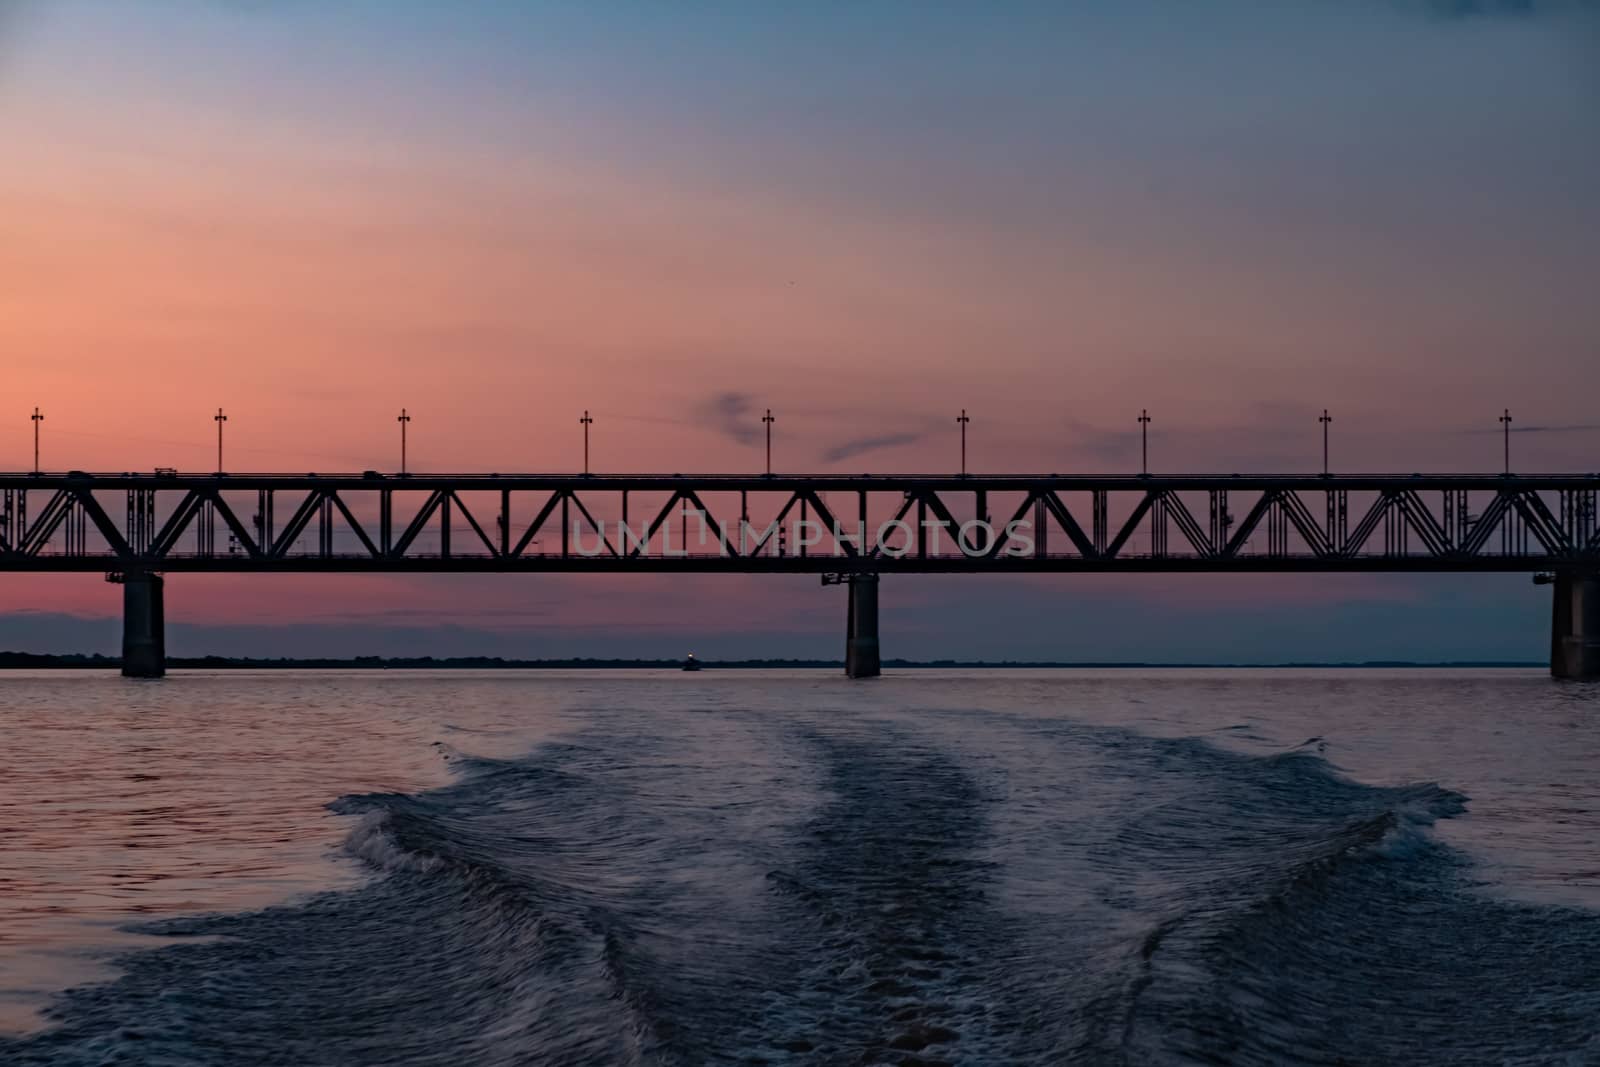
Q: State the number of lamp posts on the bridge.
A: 9